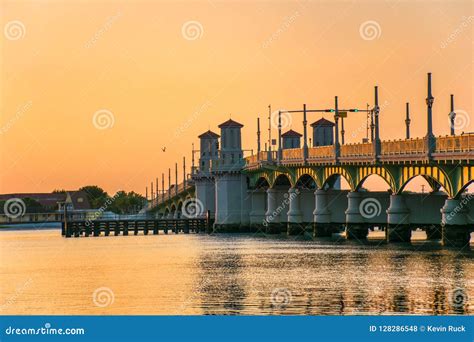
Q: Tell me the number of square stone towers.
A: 4